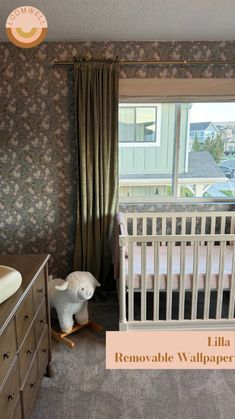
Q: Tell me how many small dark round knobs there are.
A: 8